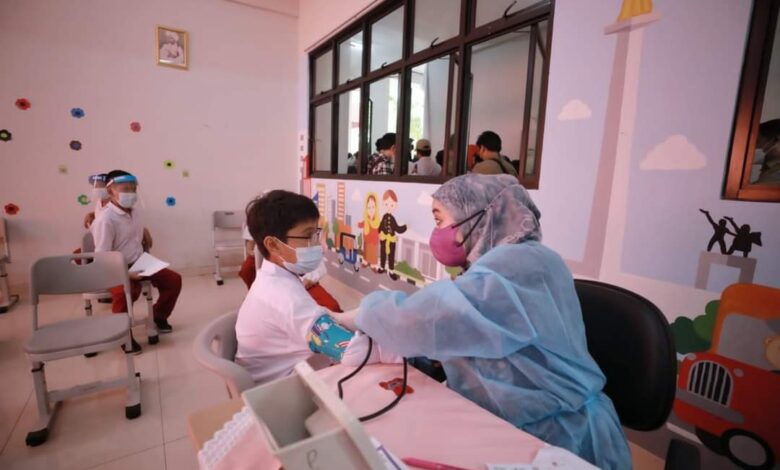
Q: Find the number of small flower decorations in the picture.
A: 9